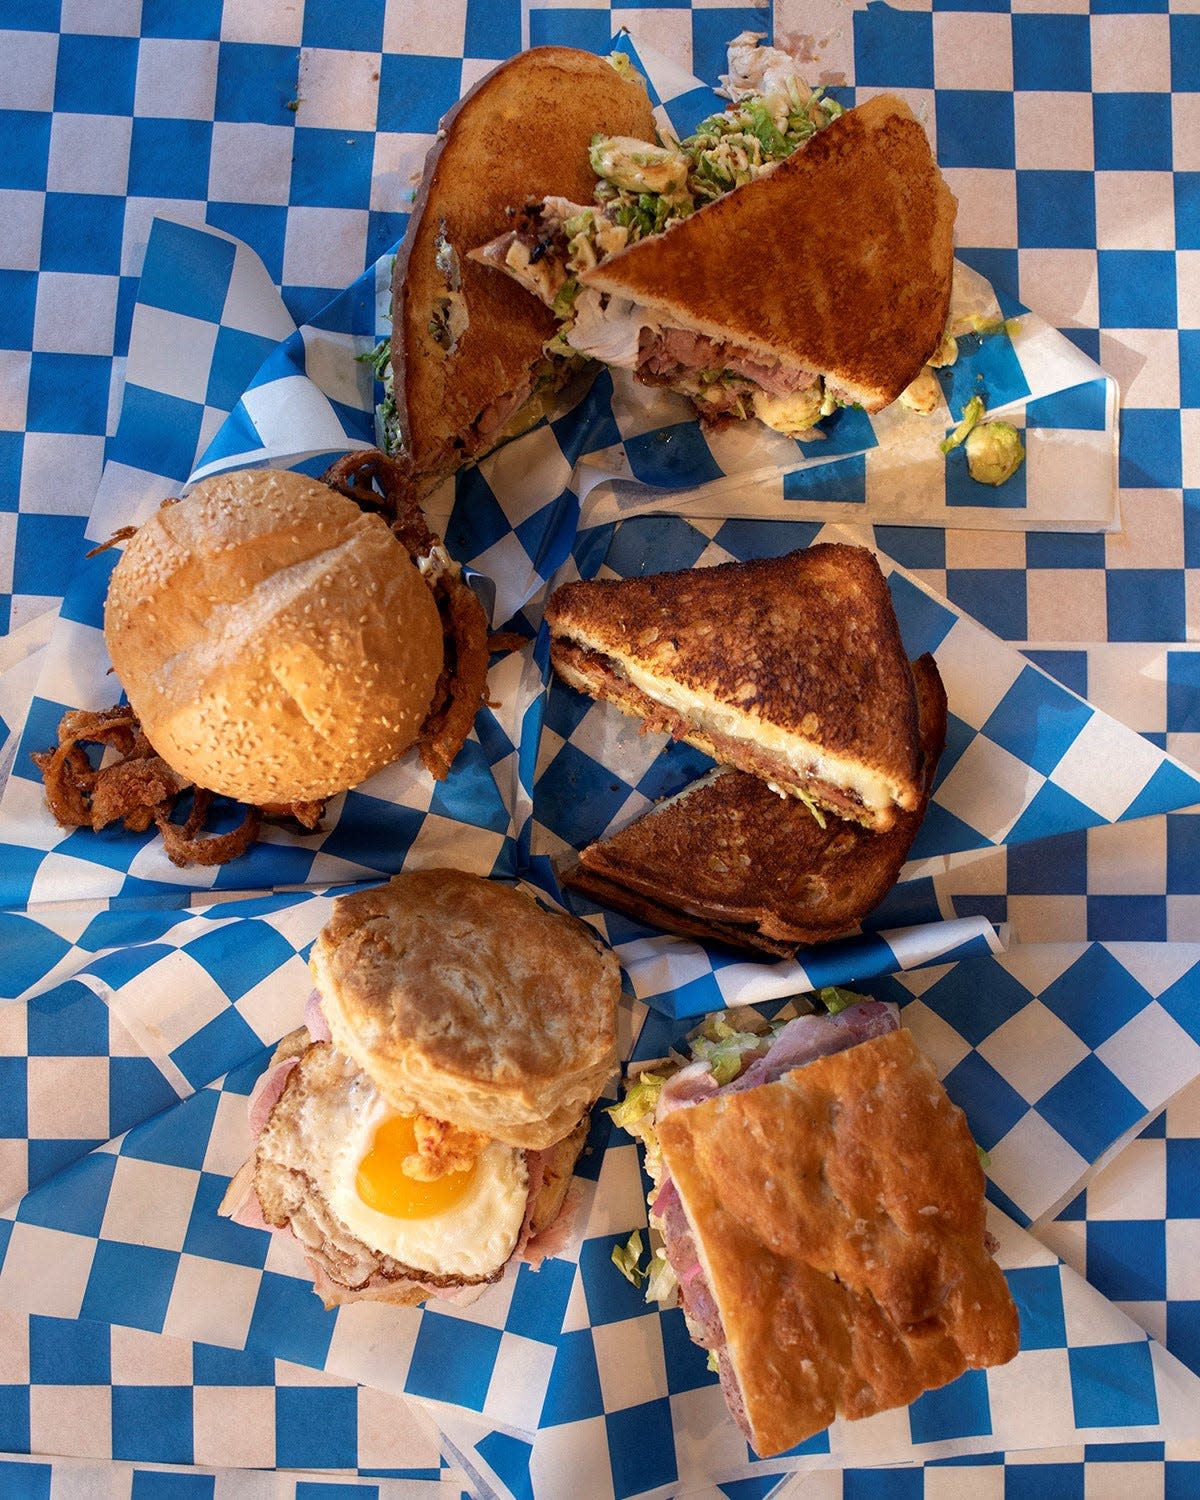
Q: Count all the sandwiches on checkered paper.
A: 5